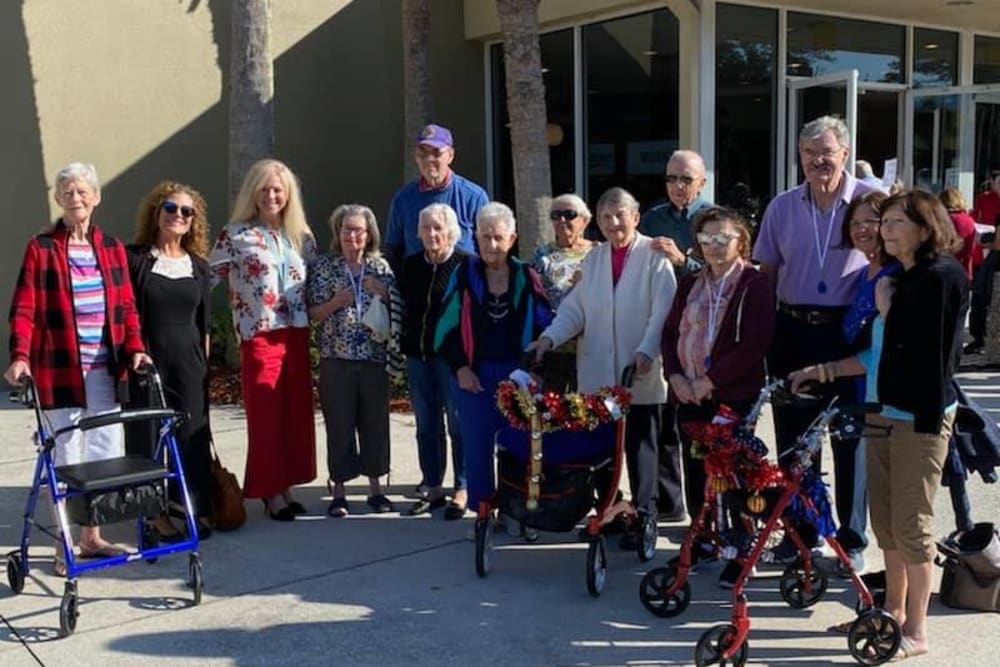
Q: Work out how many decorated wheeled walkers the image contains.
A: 2